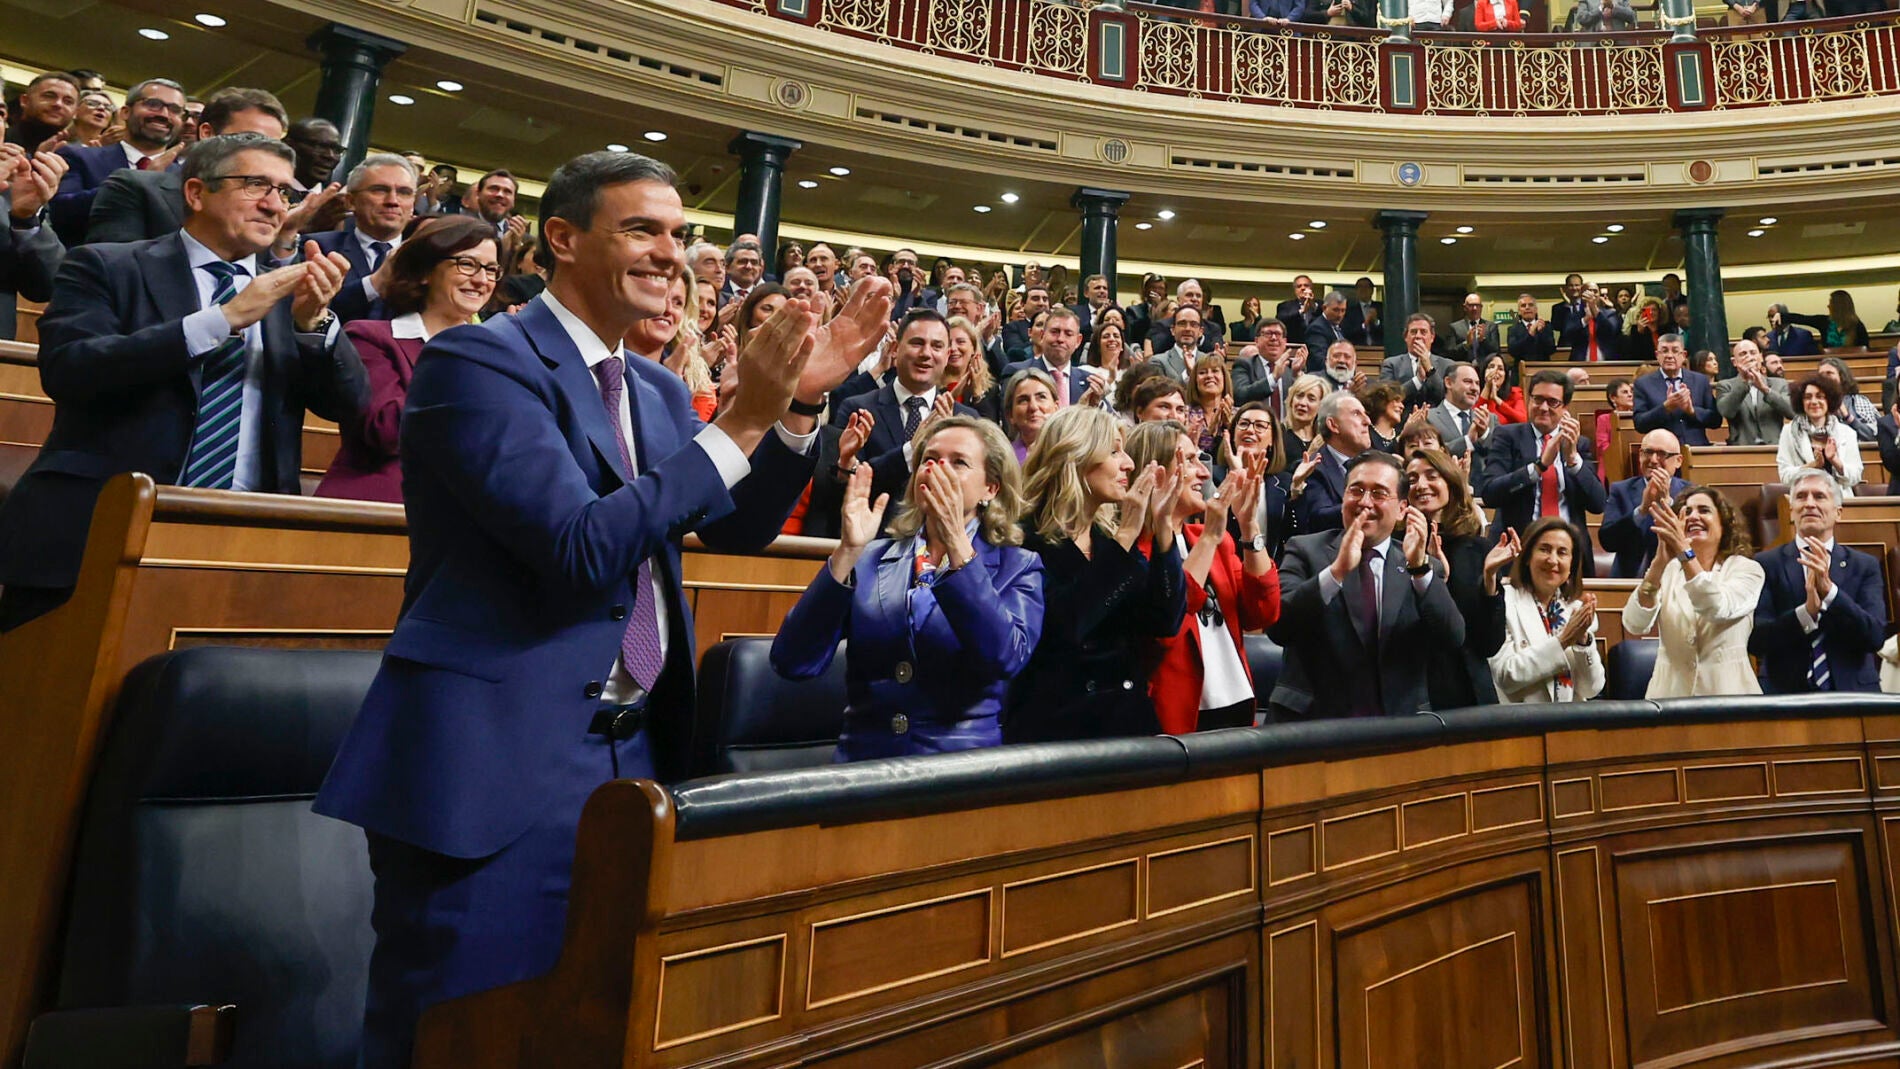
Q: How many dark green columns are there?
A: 5